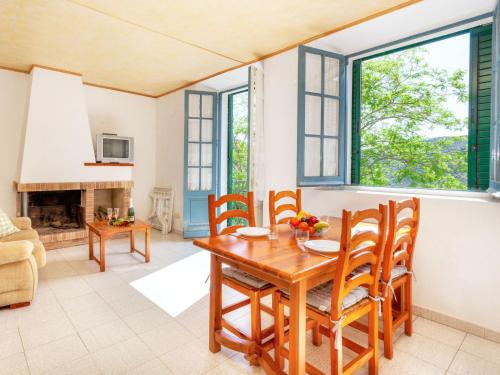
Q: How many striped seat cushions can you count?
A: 3